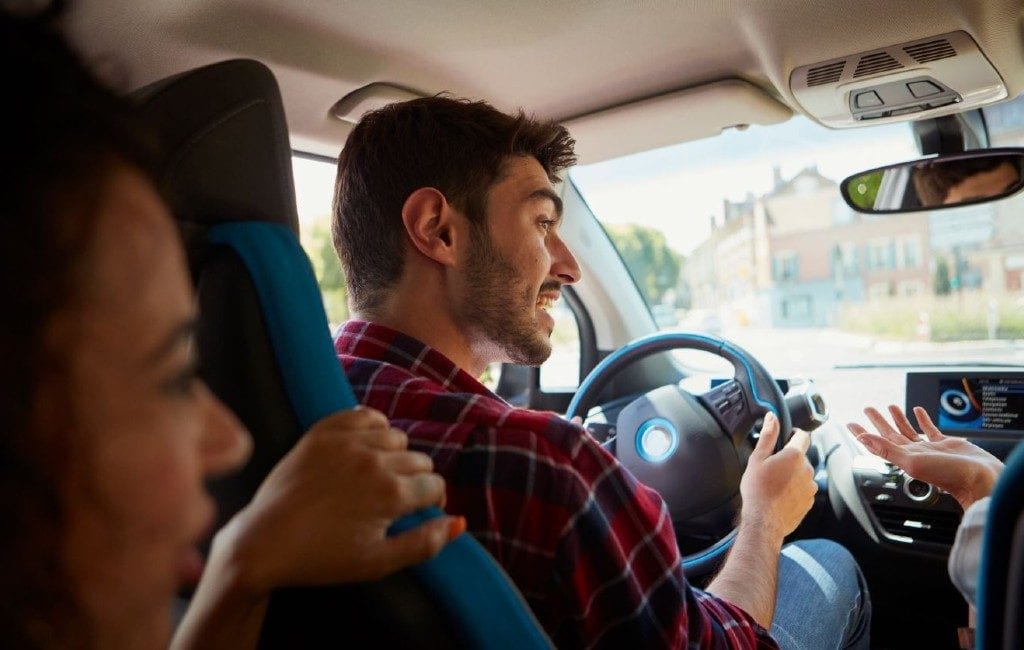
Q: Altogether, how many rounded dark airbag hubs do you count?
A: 1